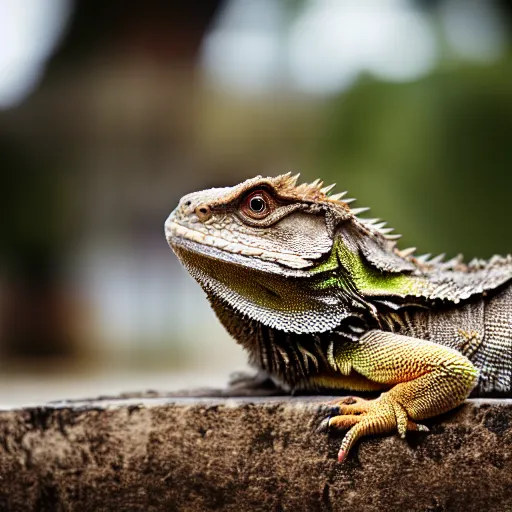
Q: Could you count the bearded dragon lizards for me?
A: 1